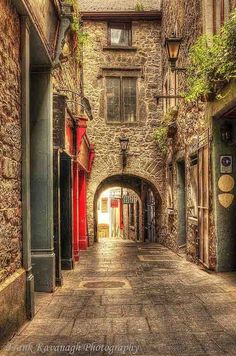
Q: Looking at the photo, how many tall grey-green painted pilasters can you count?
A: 2